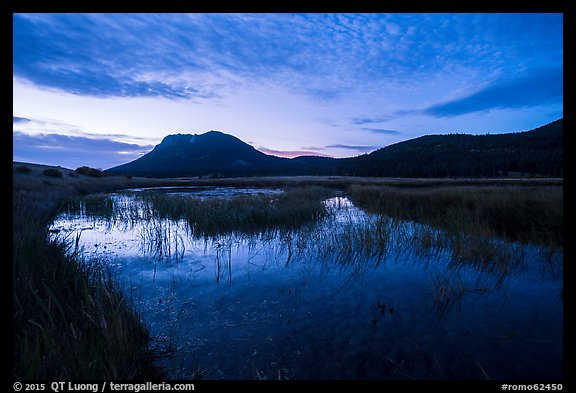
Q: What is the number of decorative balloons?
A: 0